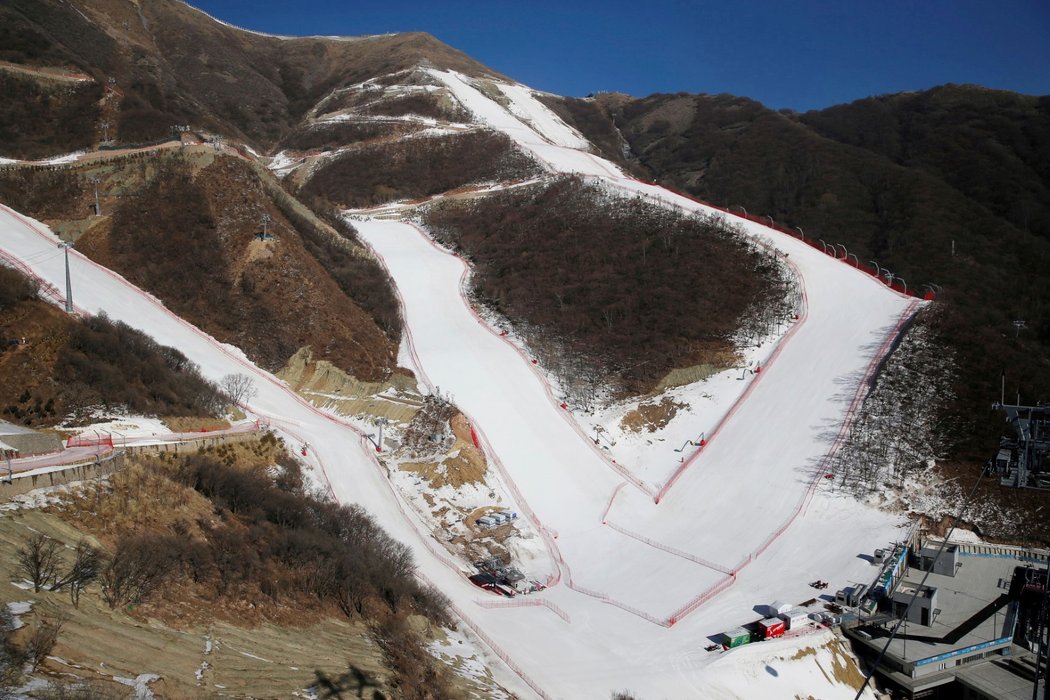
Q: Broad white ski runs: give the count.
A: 3